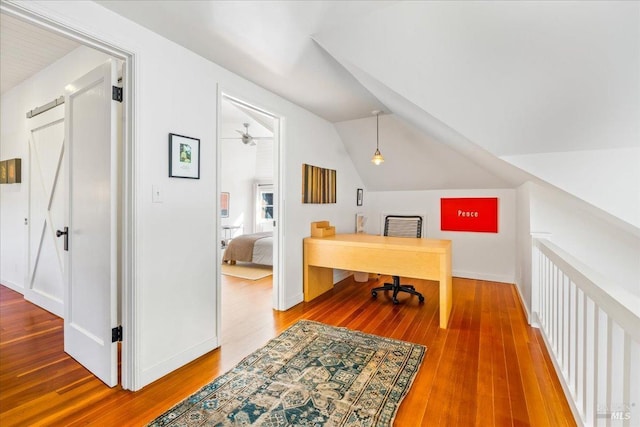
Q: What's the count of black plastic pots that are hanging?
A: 0